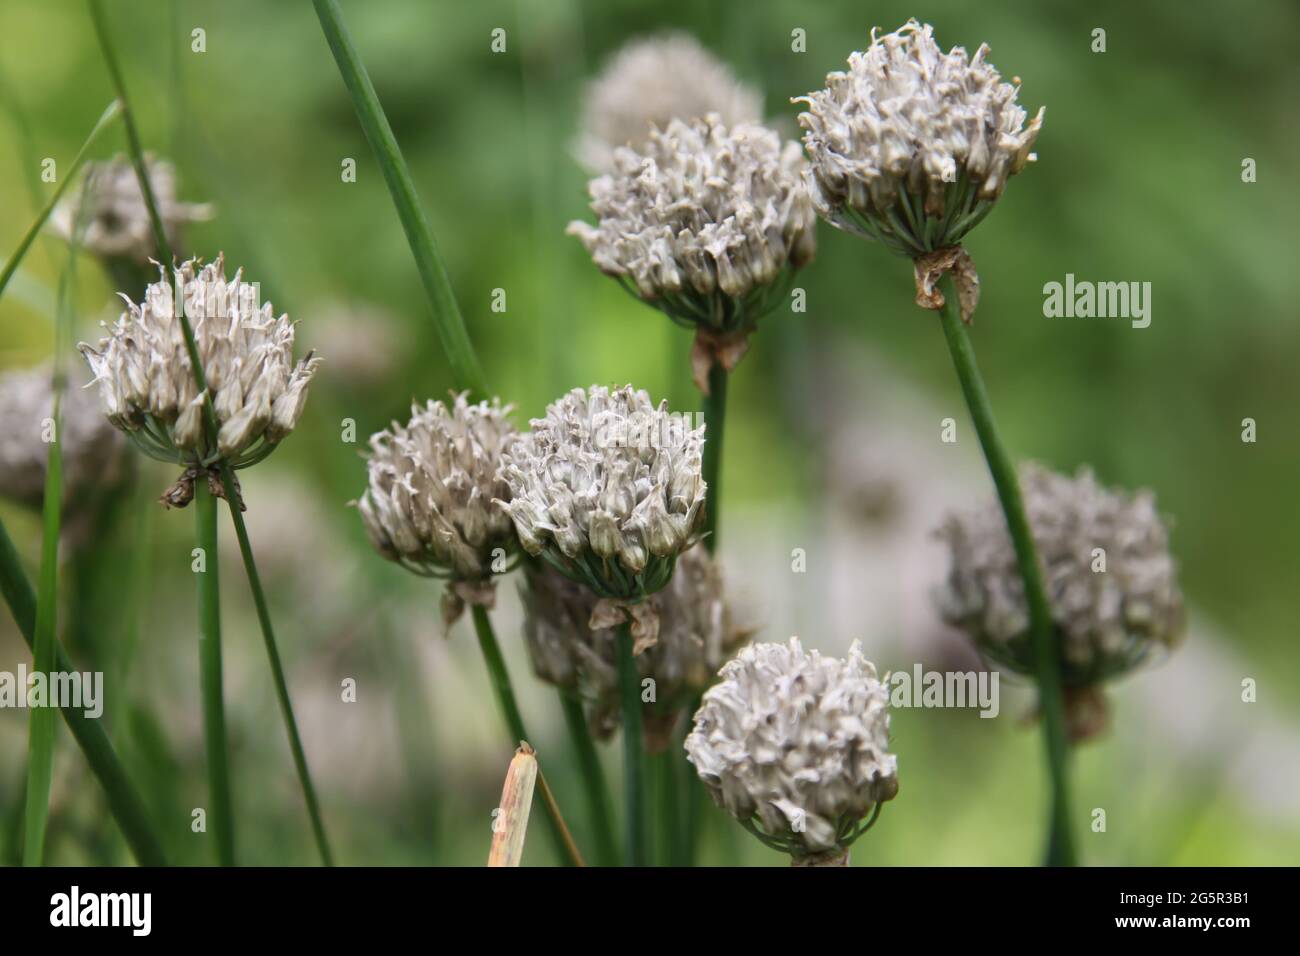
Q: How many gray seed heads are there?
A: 11